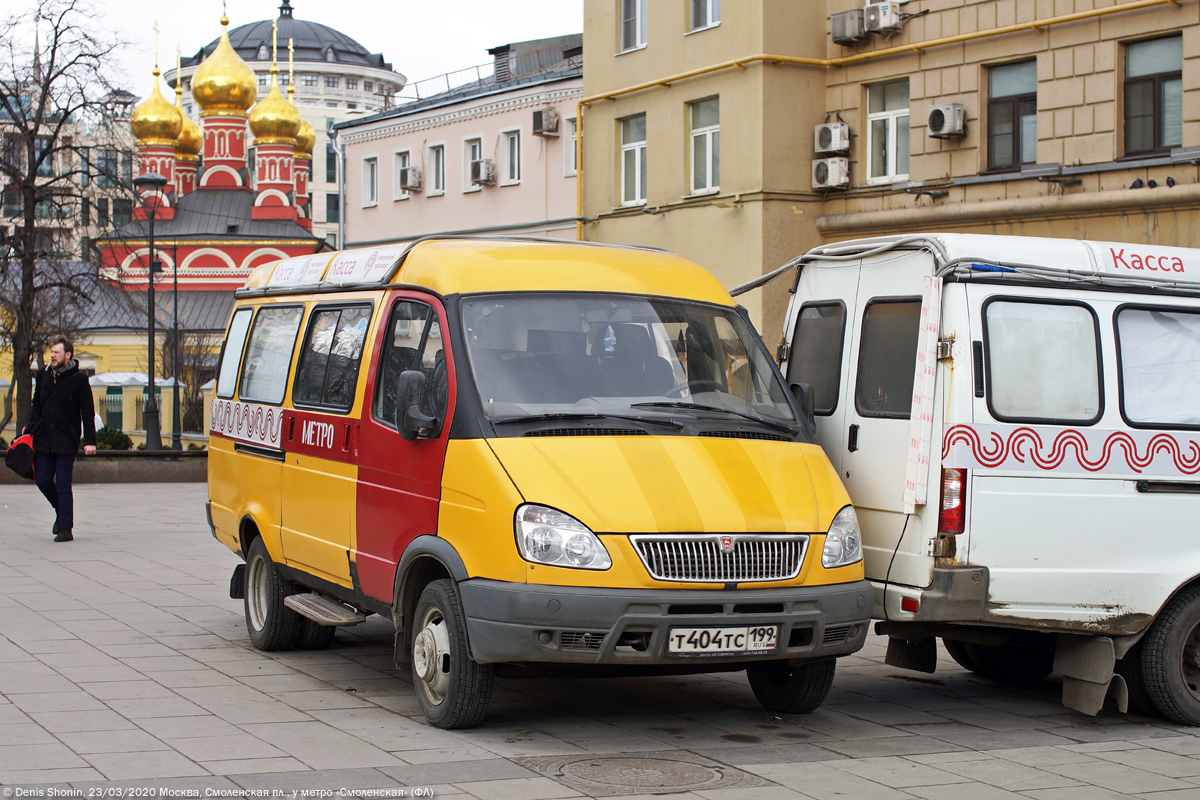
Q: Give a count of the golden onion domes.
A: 5